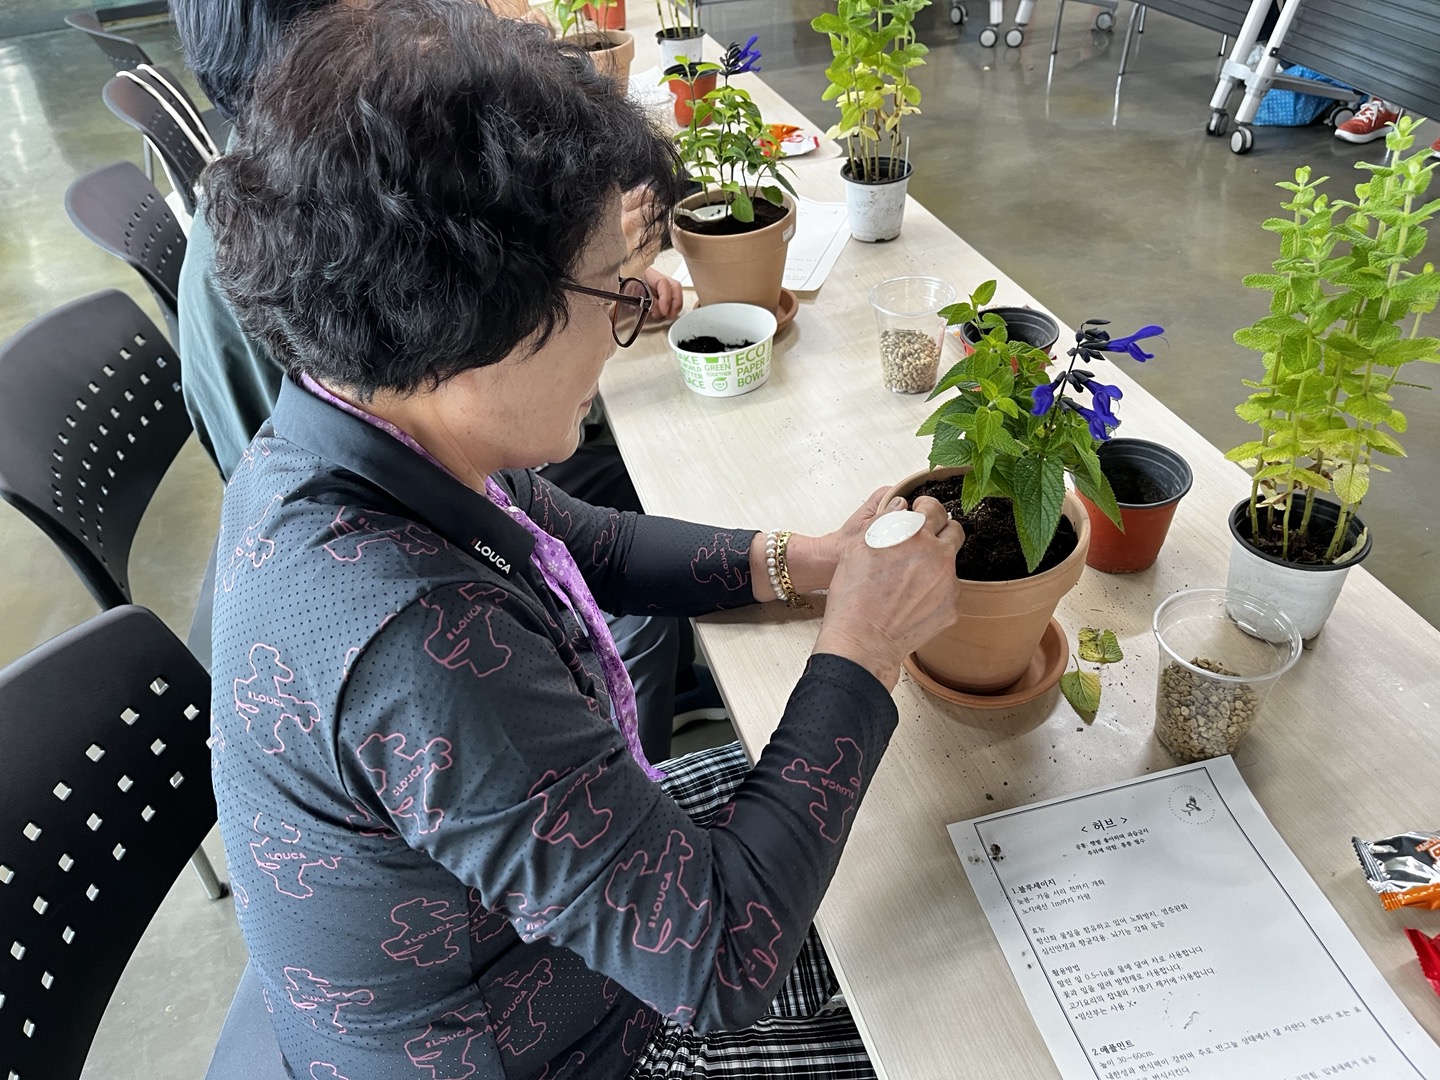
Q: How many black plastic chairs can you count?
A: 5